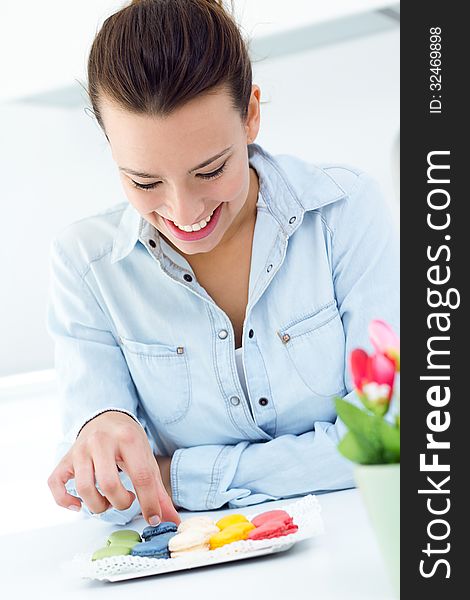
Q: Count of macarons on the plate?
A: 10